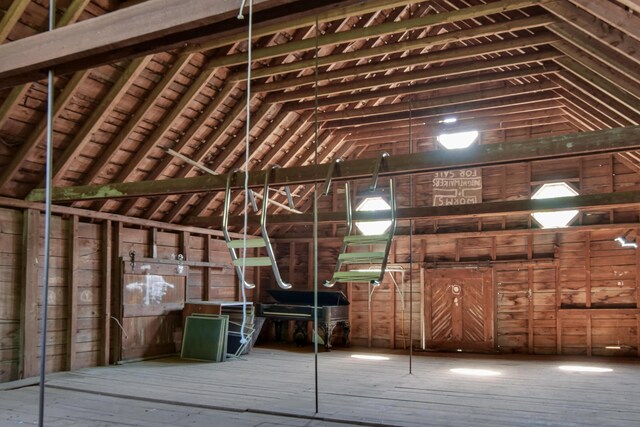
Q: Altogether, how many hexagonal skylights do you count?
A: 3